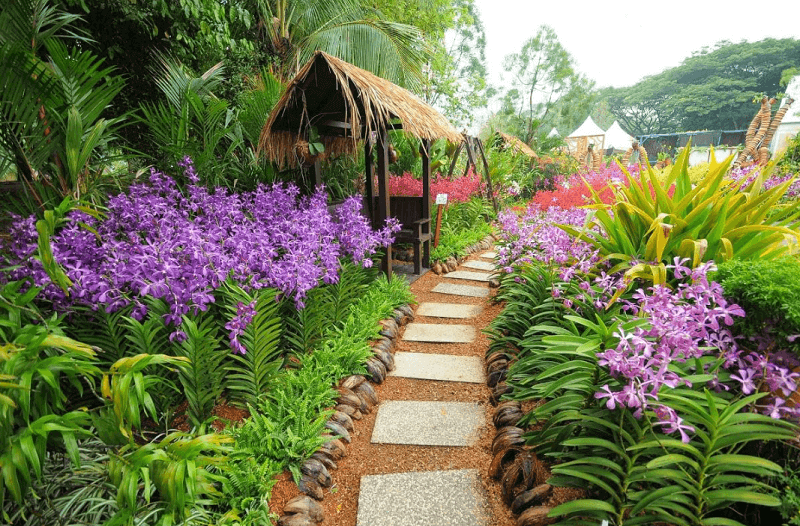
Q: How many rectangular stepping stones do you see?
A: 9